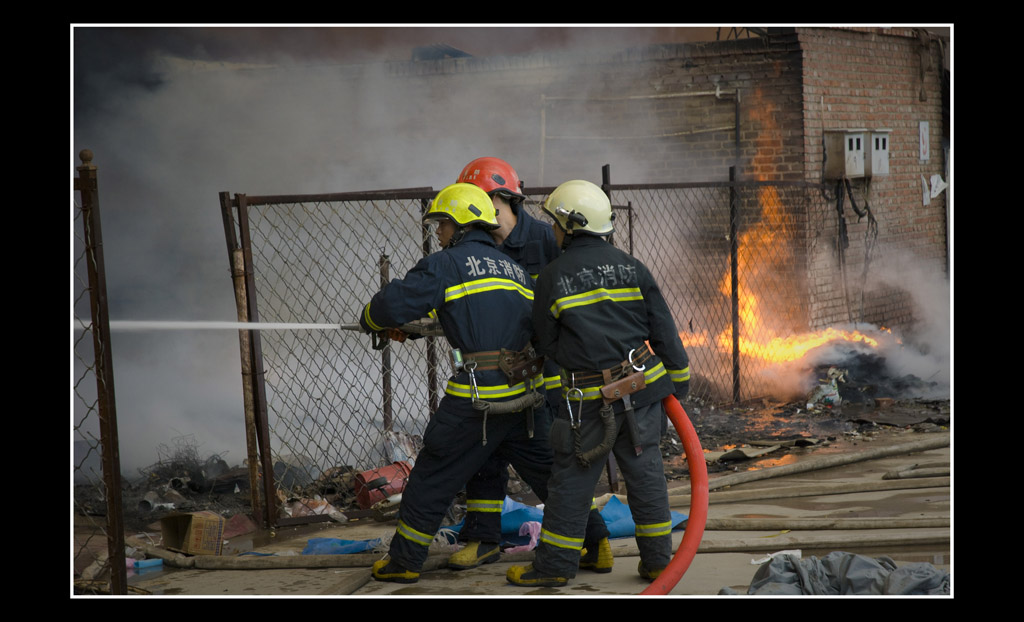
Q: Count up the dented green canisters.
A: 0